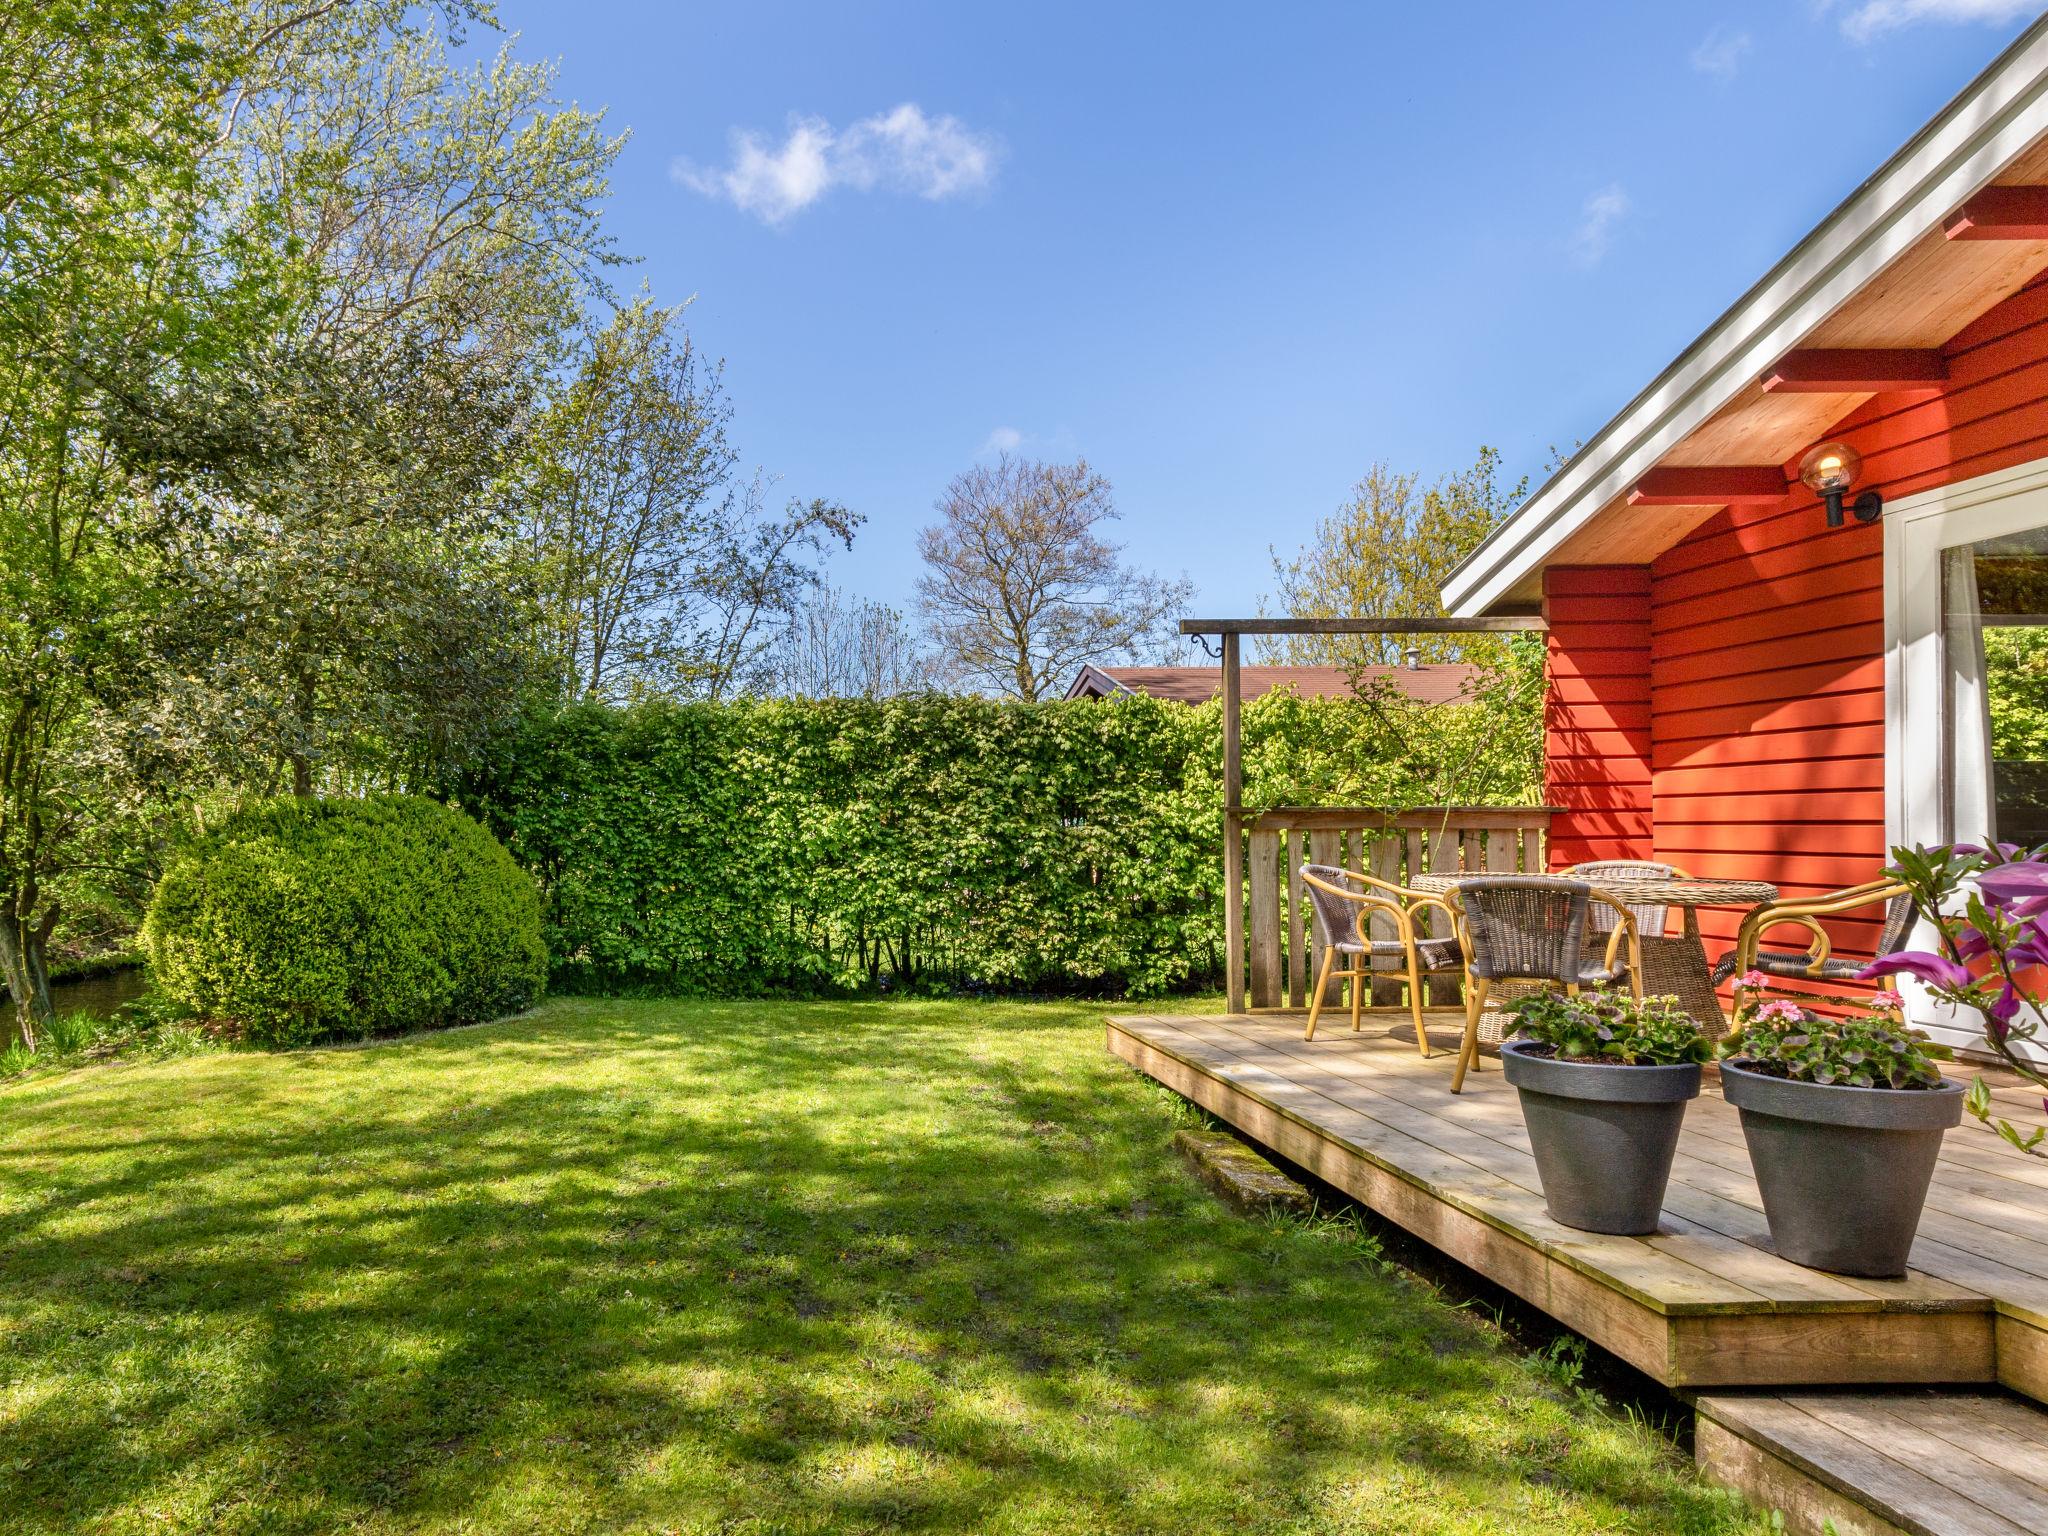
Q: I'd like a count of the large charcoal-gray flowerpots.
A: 2